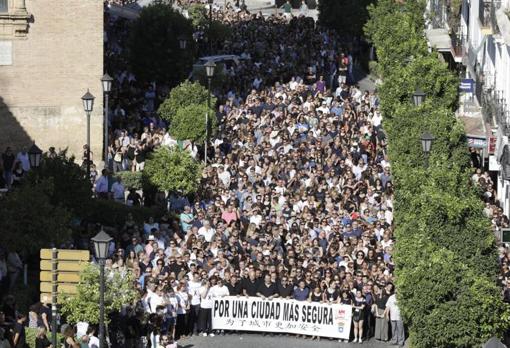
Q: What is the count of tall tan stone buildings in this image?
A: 1